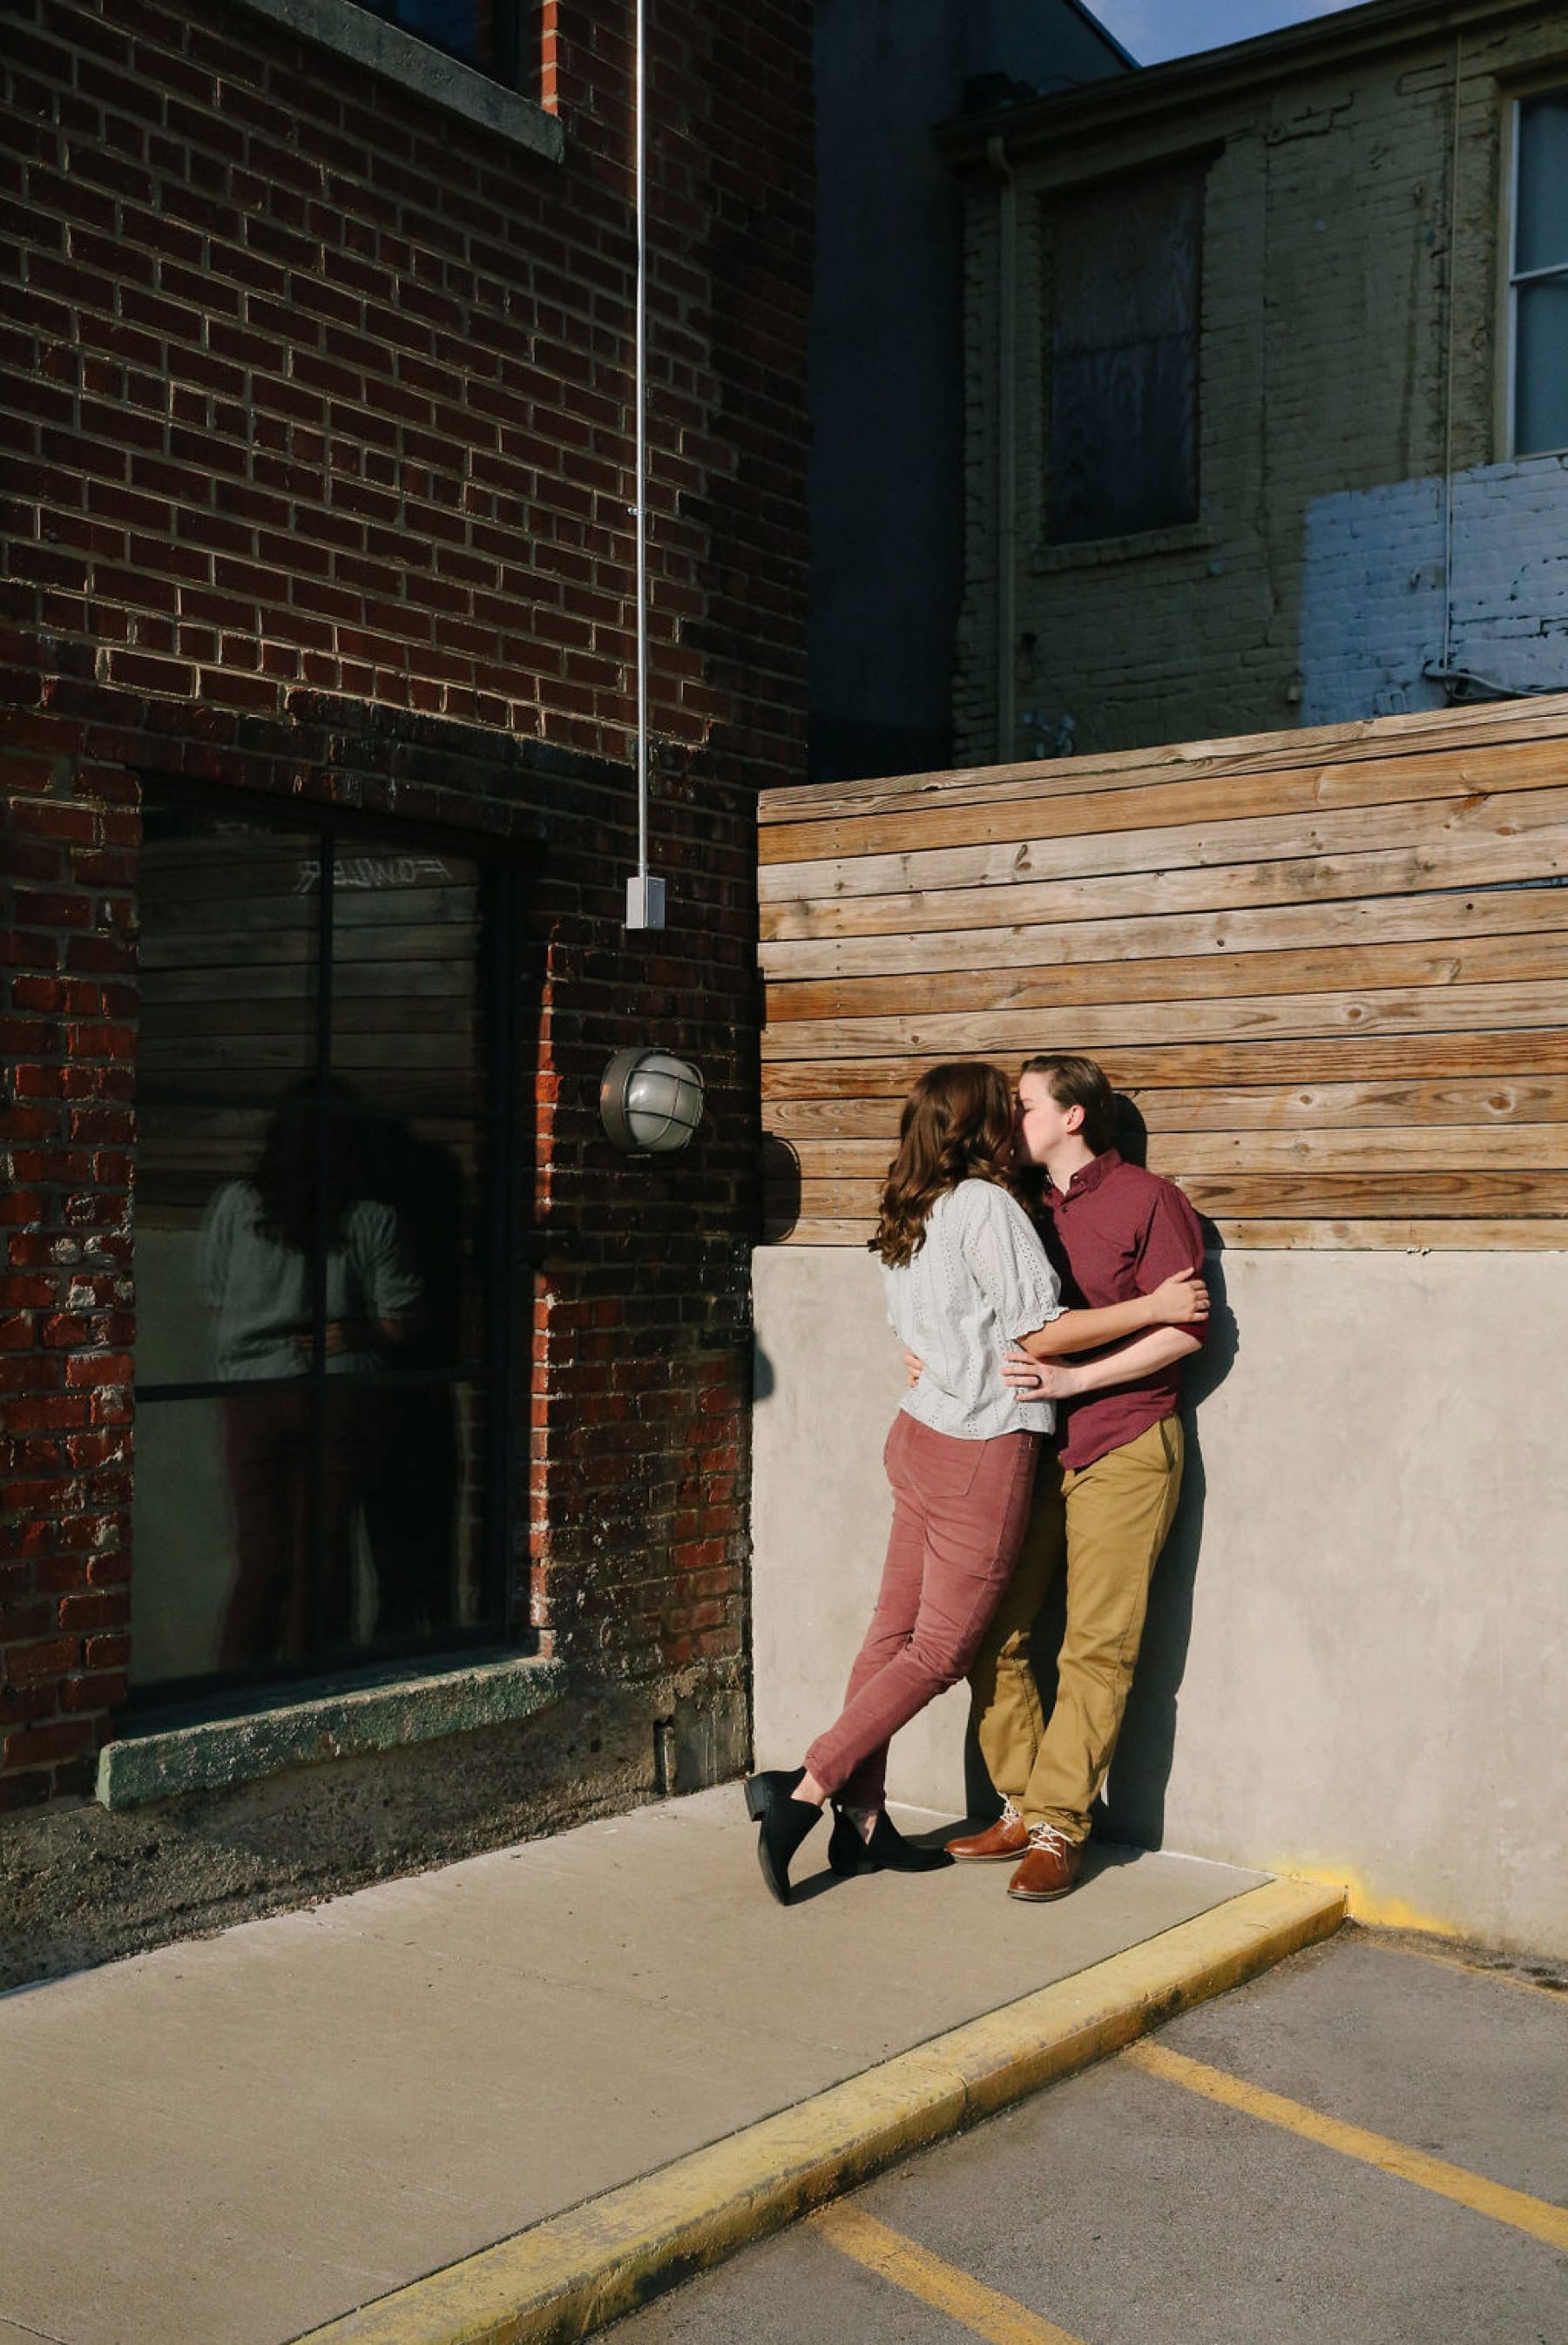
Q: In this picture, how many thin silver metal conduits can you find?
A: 1